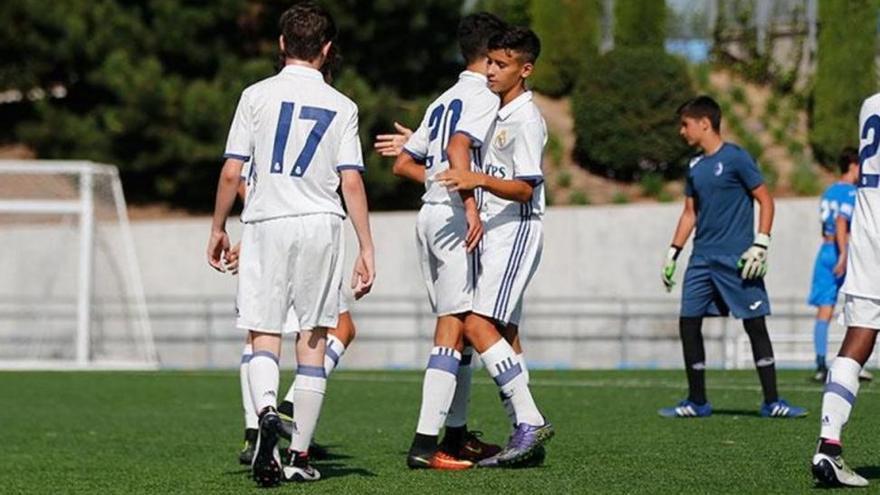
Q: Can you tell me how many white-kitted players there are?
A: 5